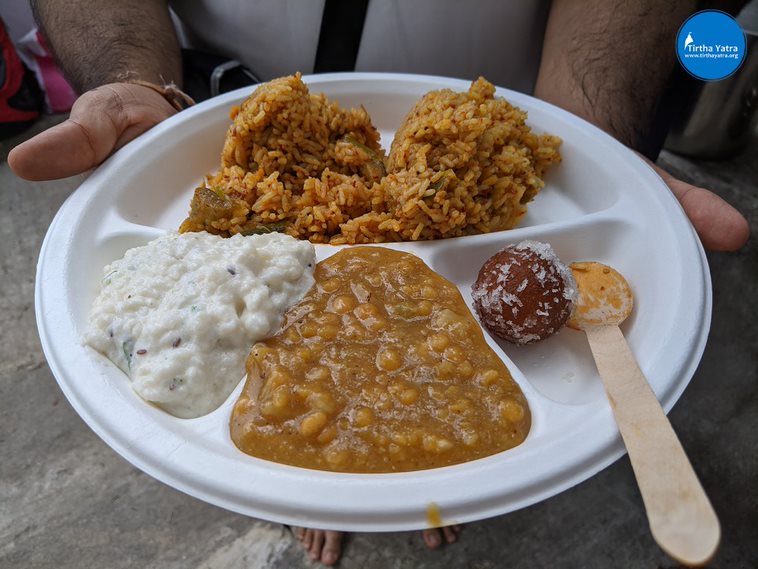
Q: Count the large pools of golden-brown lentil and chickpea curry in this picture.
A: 1